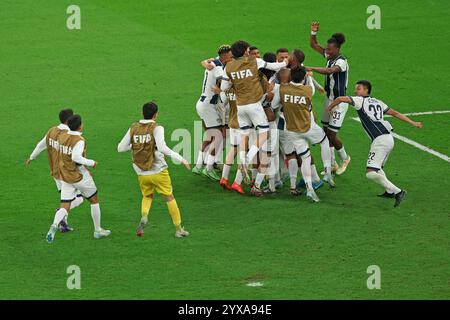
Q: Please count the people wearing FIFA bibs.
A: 6